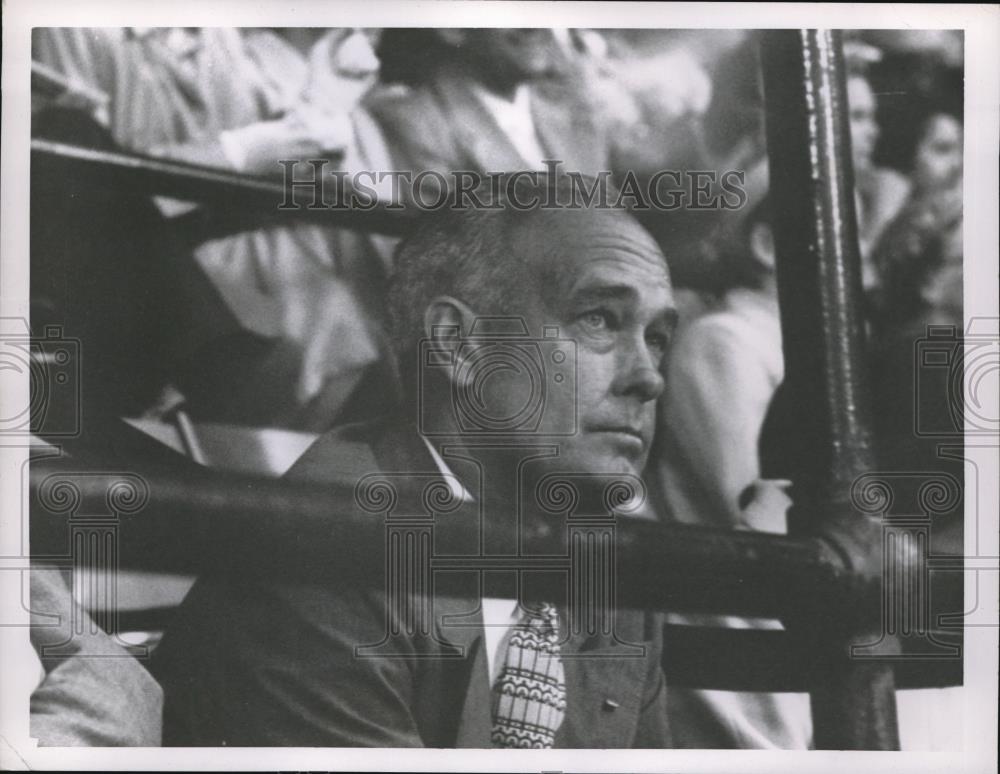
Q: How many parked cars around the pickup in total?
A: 0